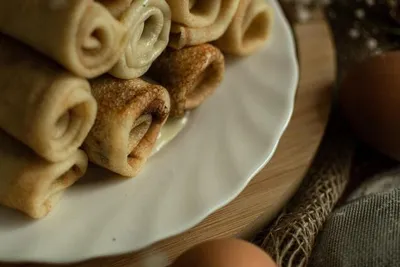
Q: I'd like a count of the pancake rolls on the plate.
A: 9